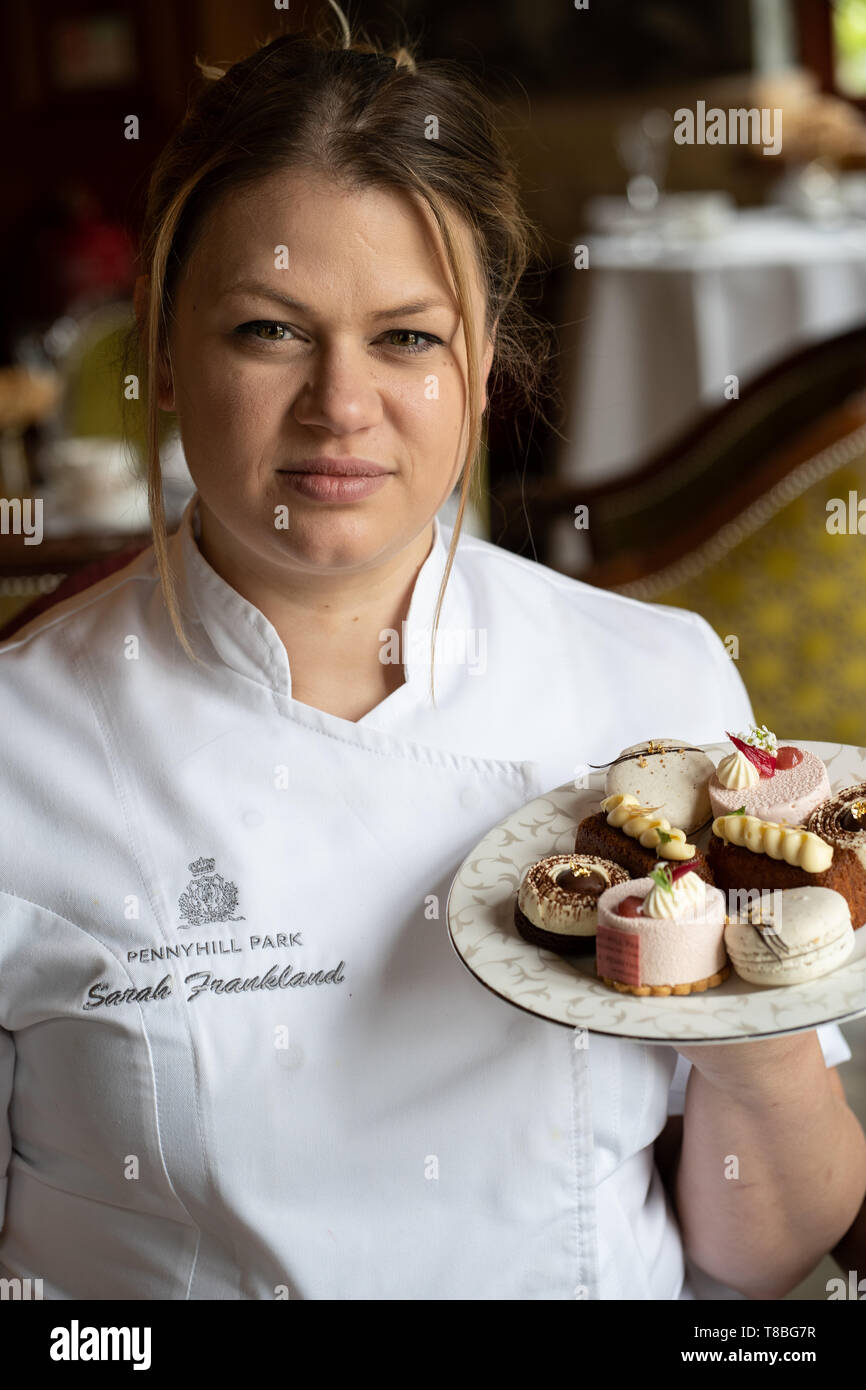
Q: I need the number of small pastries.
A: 8